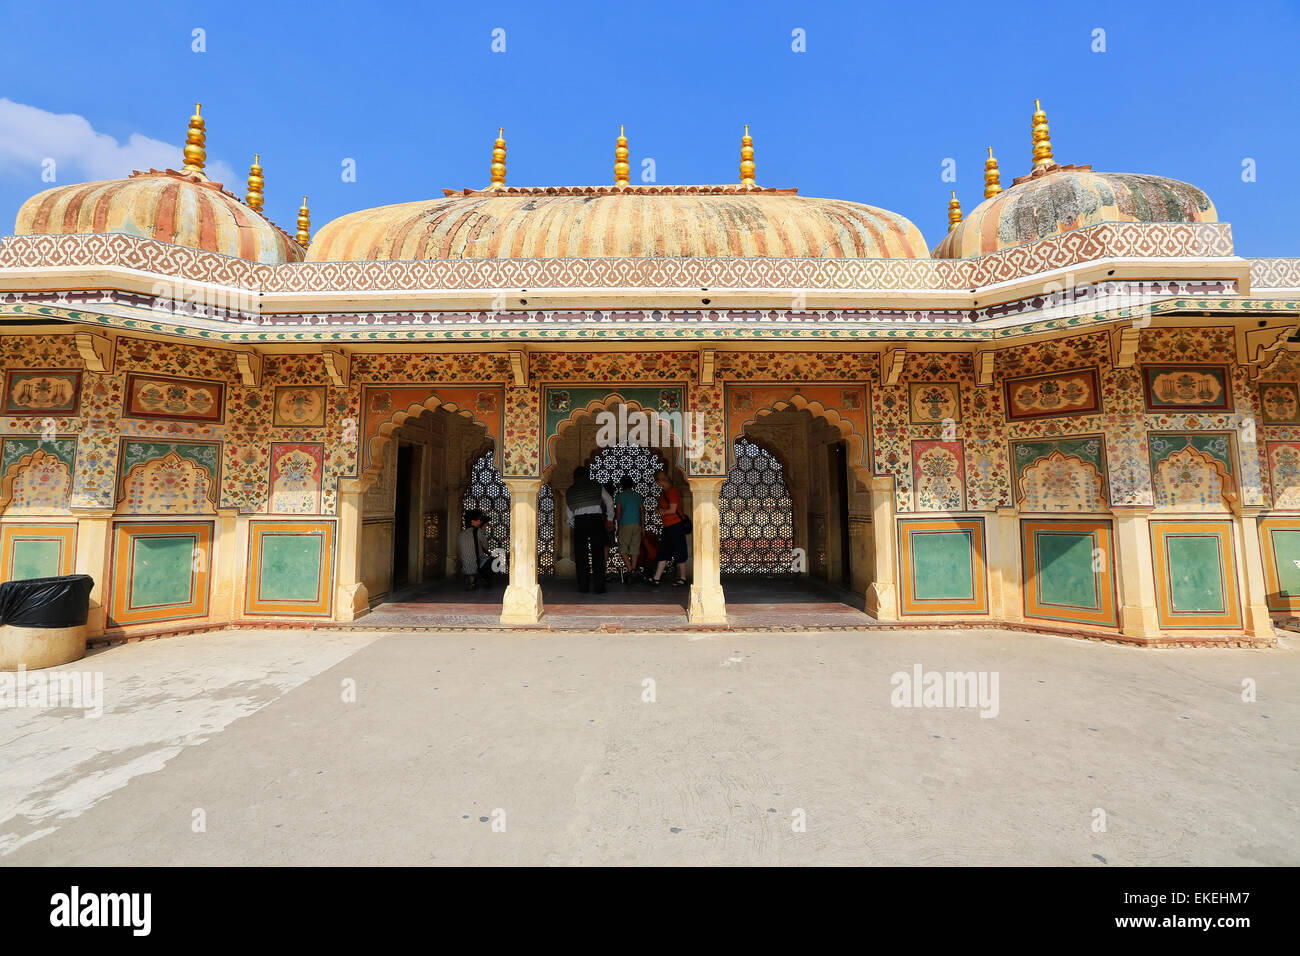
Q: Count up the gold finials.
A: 9